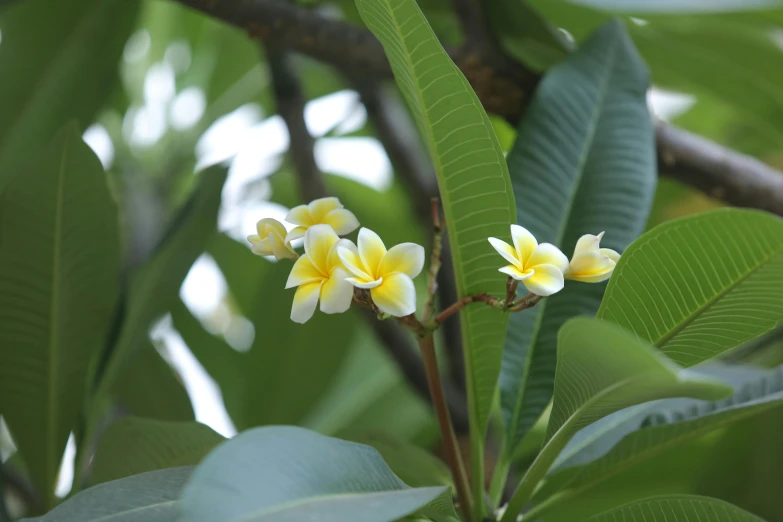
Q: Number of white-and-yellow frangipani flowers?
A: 6